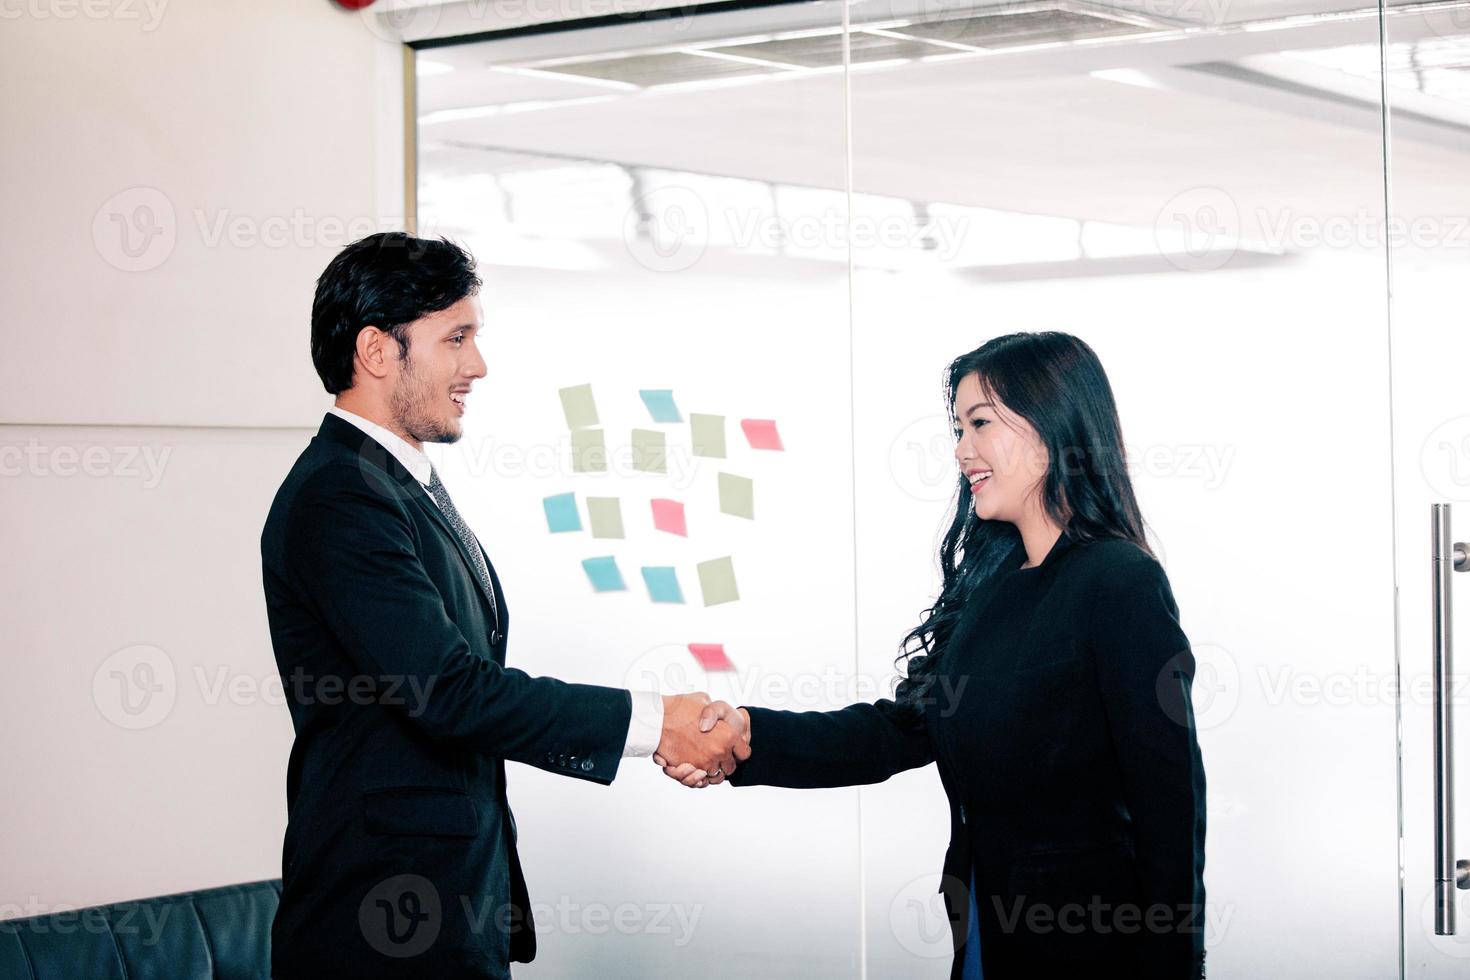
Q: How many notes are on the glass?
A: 14